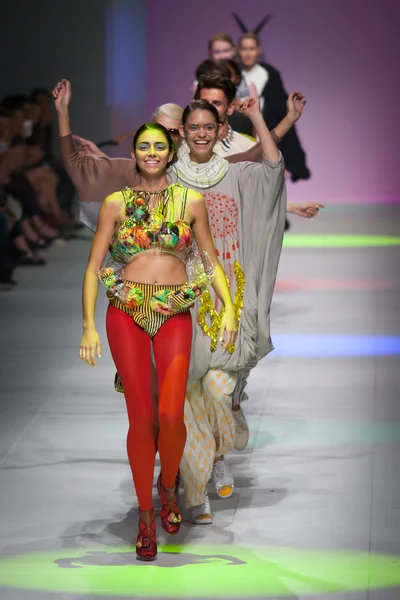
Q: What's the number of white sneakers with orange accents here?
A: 2